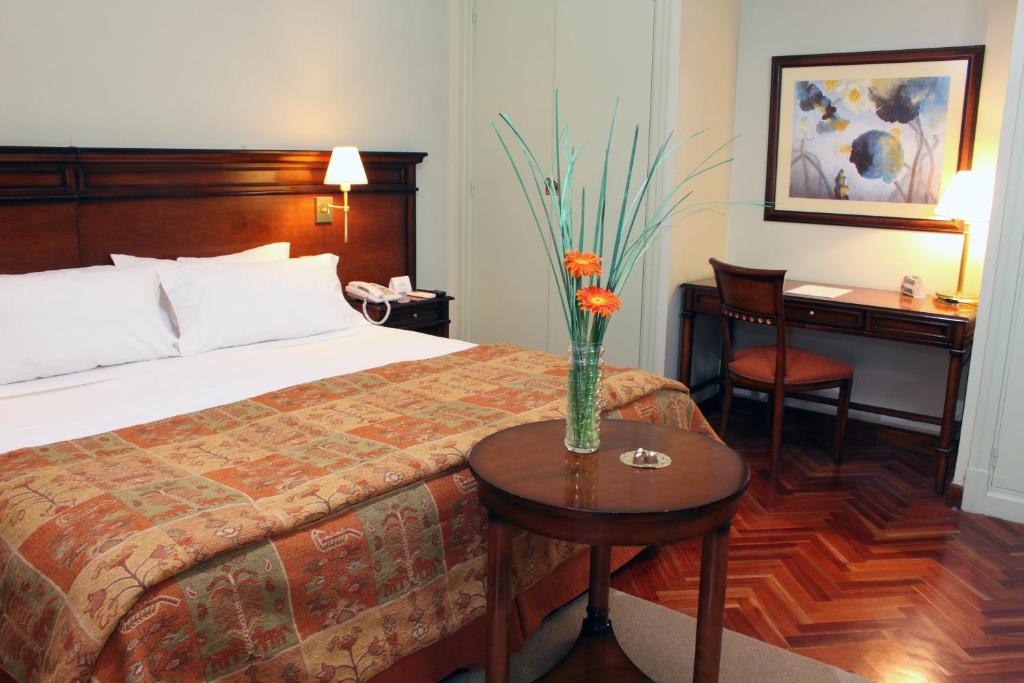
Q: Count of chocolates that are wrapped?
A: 2